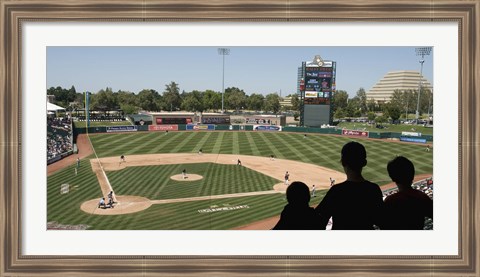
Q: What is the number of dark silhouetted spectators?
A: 3